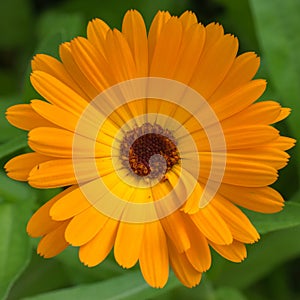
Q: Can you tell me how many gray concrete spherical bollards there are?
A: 0